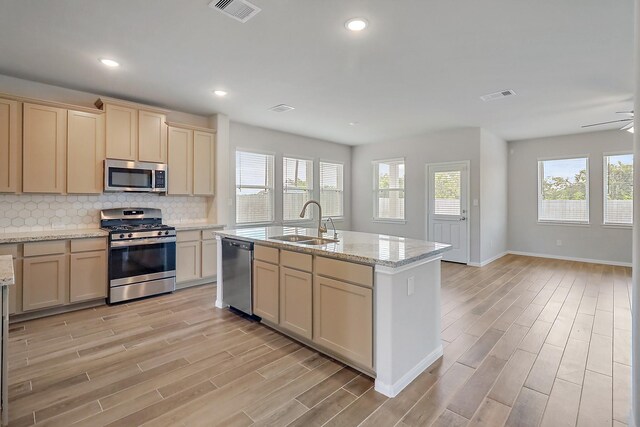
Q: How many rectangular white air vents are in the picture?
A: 3